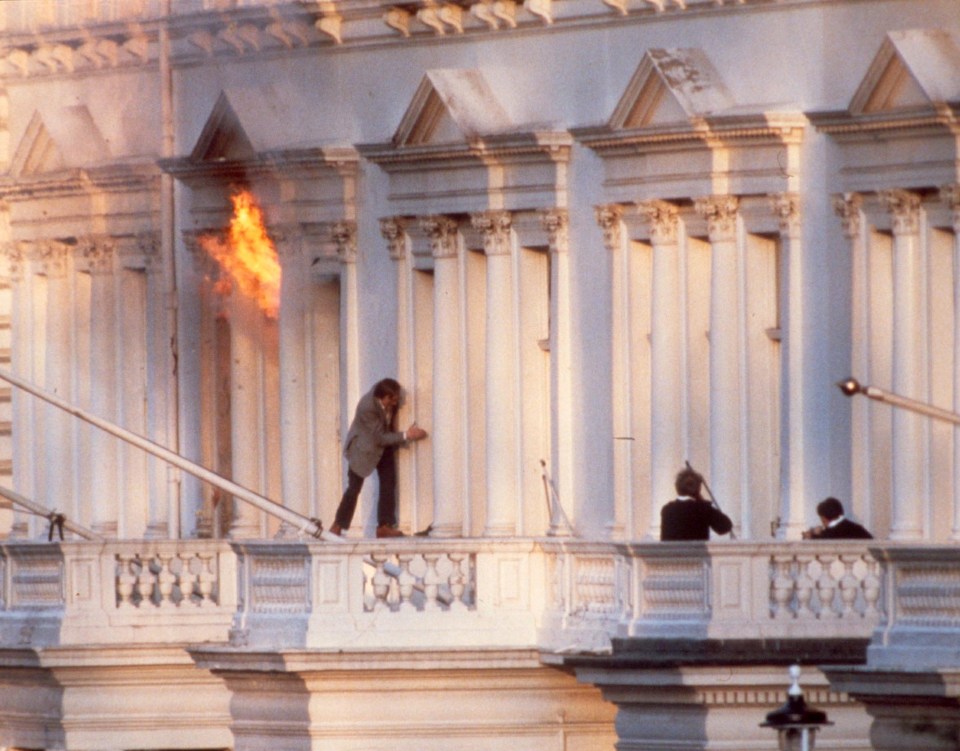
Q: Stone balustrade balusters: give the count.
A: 14